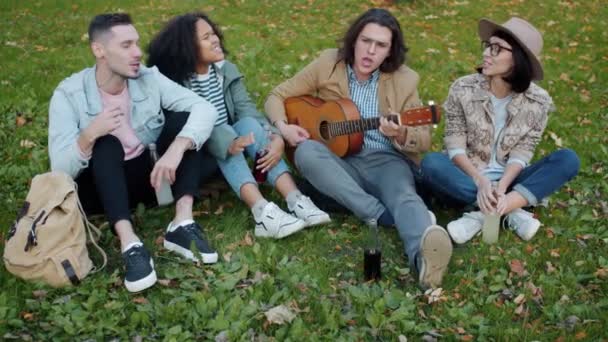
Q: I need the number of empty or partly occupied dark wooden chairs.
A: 0